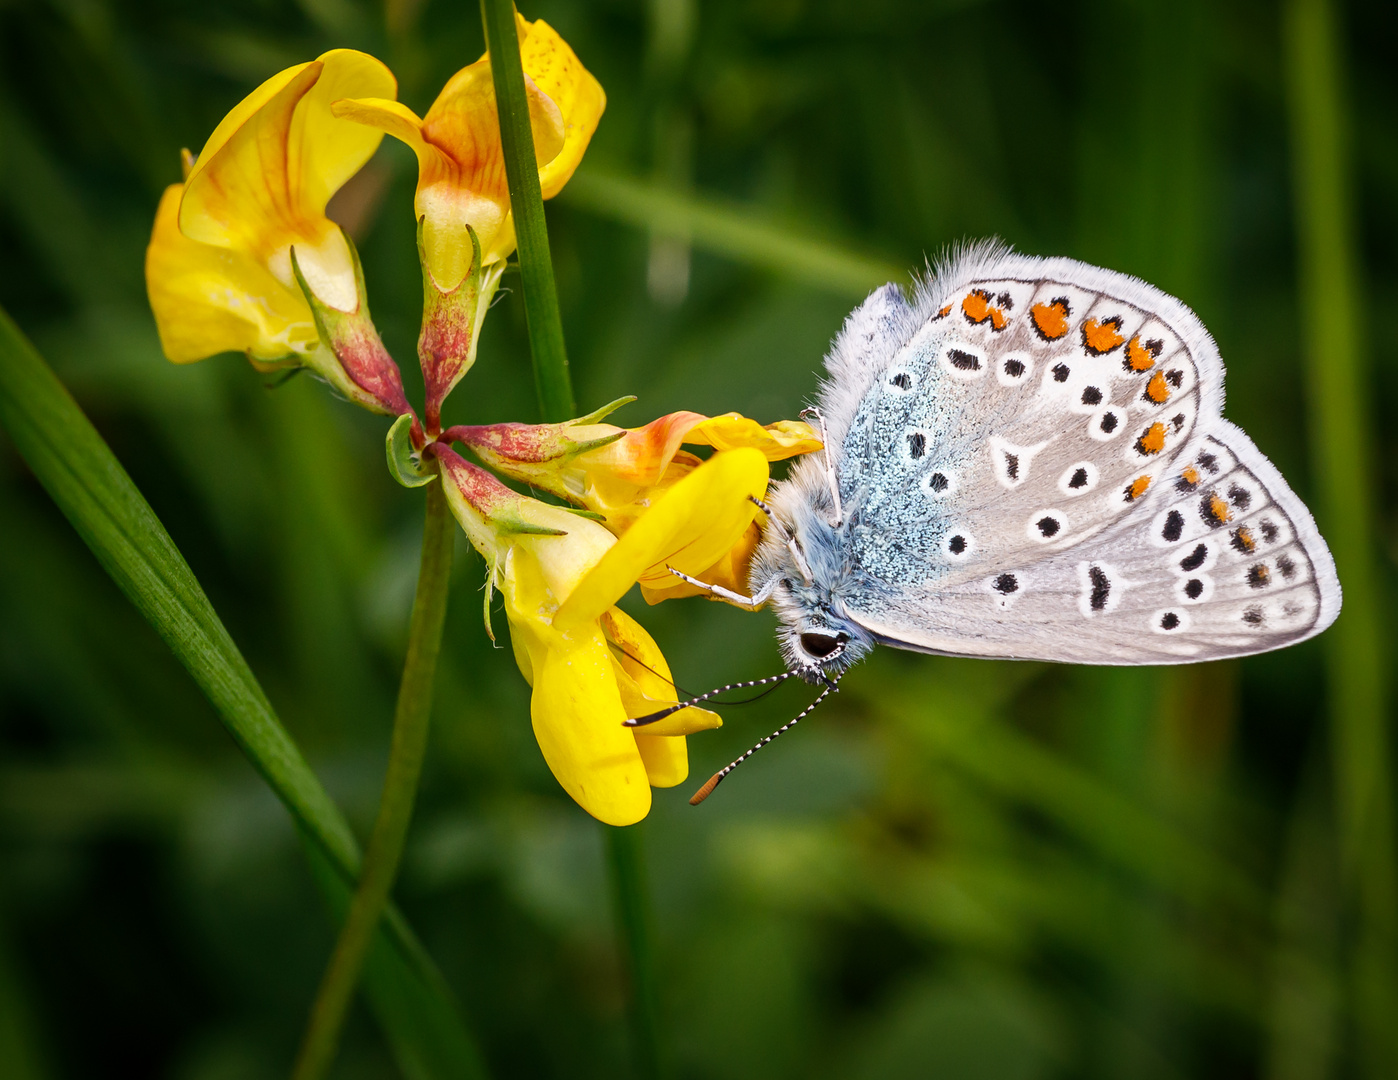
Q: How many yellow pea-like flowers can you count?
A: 4